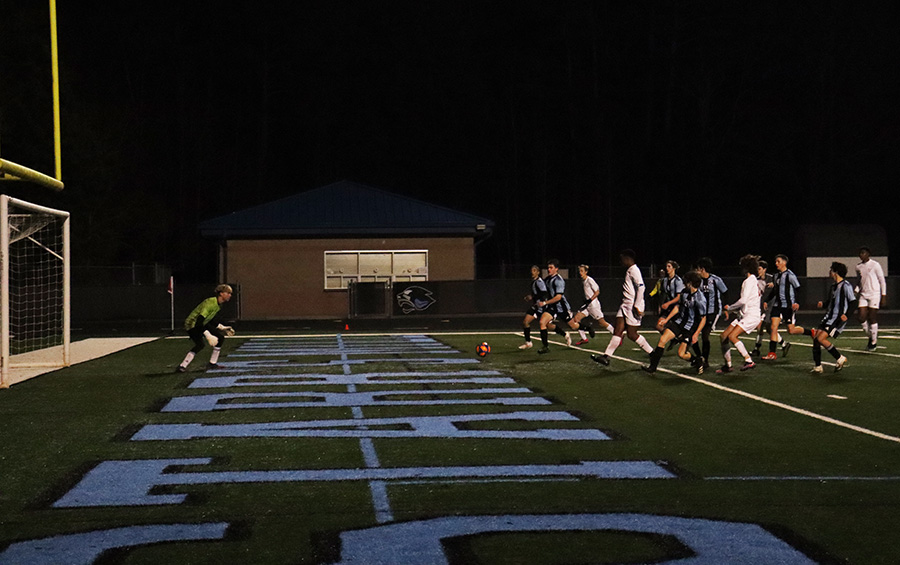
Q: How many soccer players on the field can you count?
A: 13